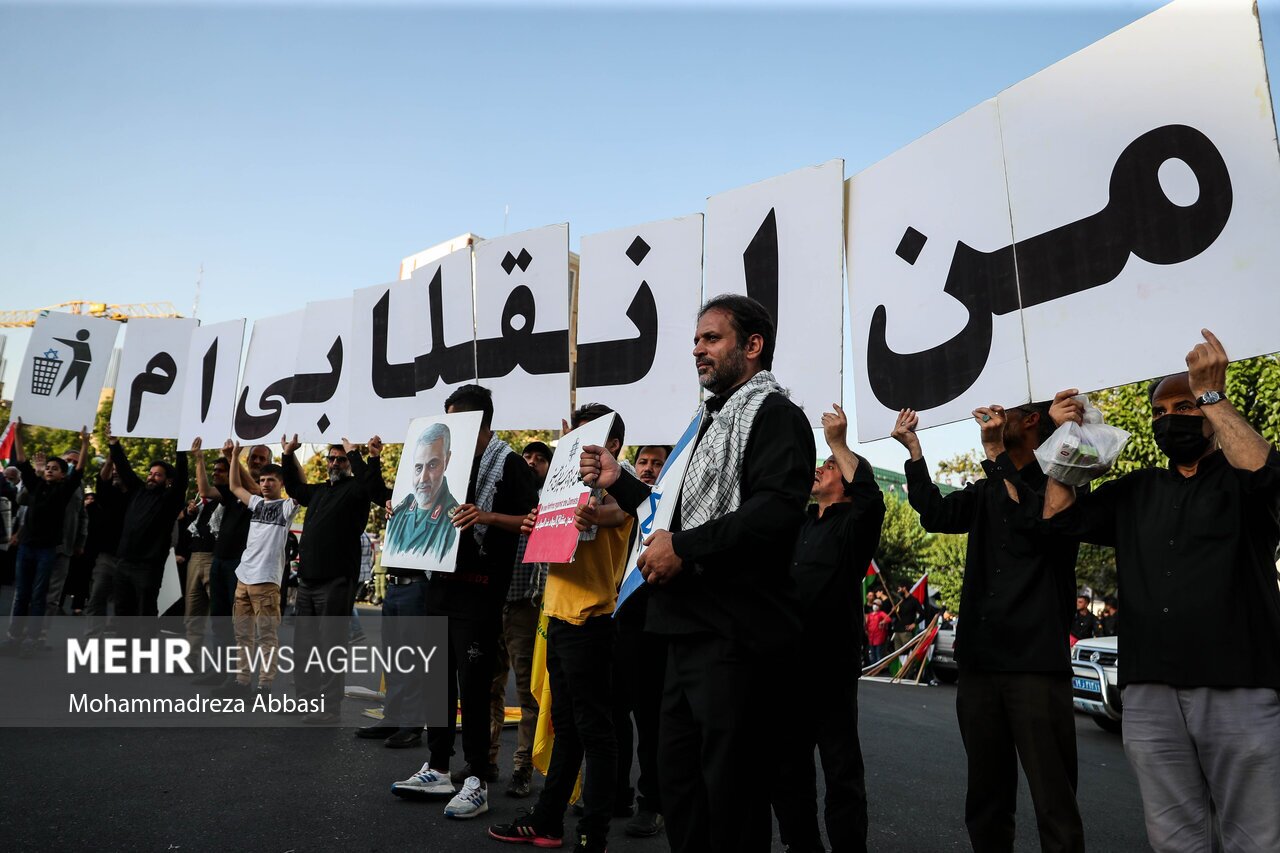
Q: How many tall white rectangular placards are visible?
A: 12